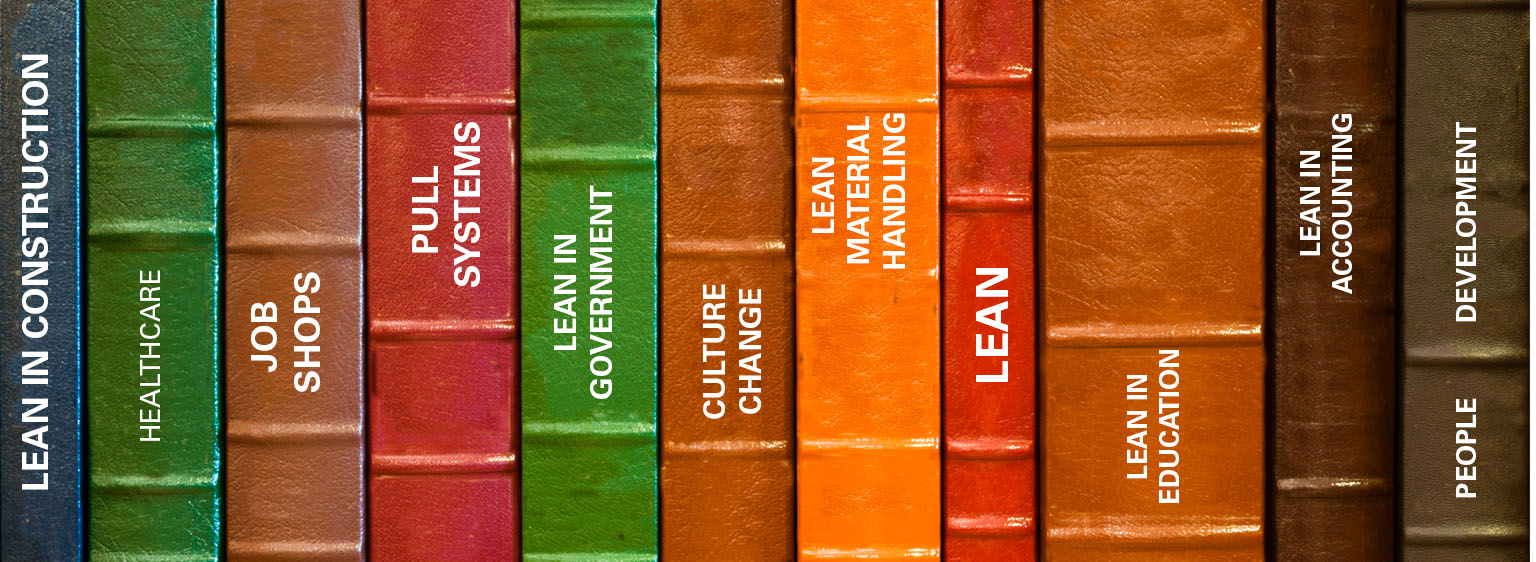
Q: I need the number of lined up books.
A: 11